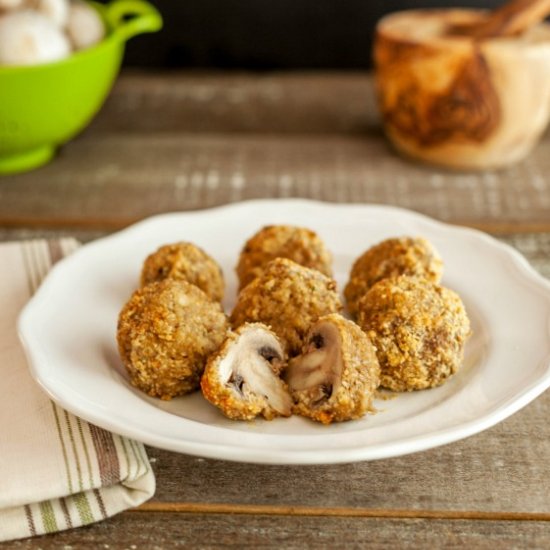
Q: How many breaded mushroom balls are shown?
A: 7